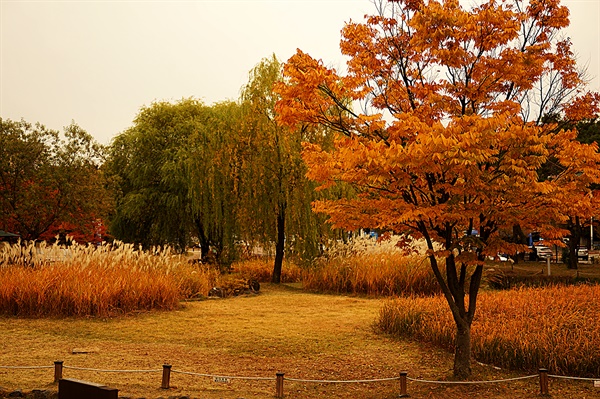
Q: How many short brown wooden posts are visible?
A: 5